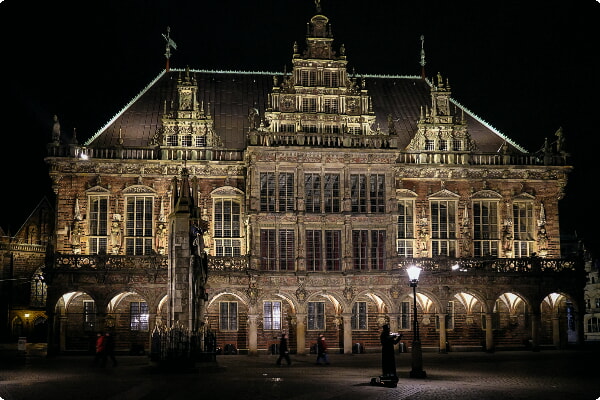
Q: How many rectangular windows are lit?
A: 2